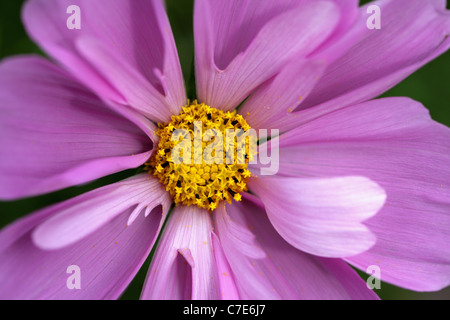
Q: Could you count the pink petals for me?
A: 8